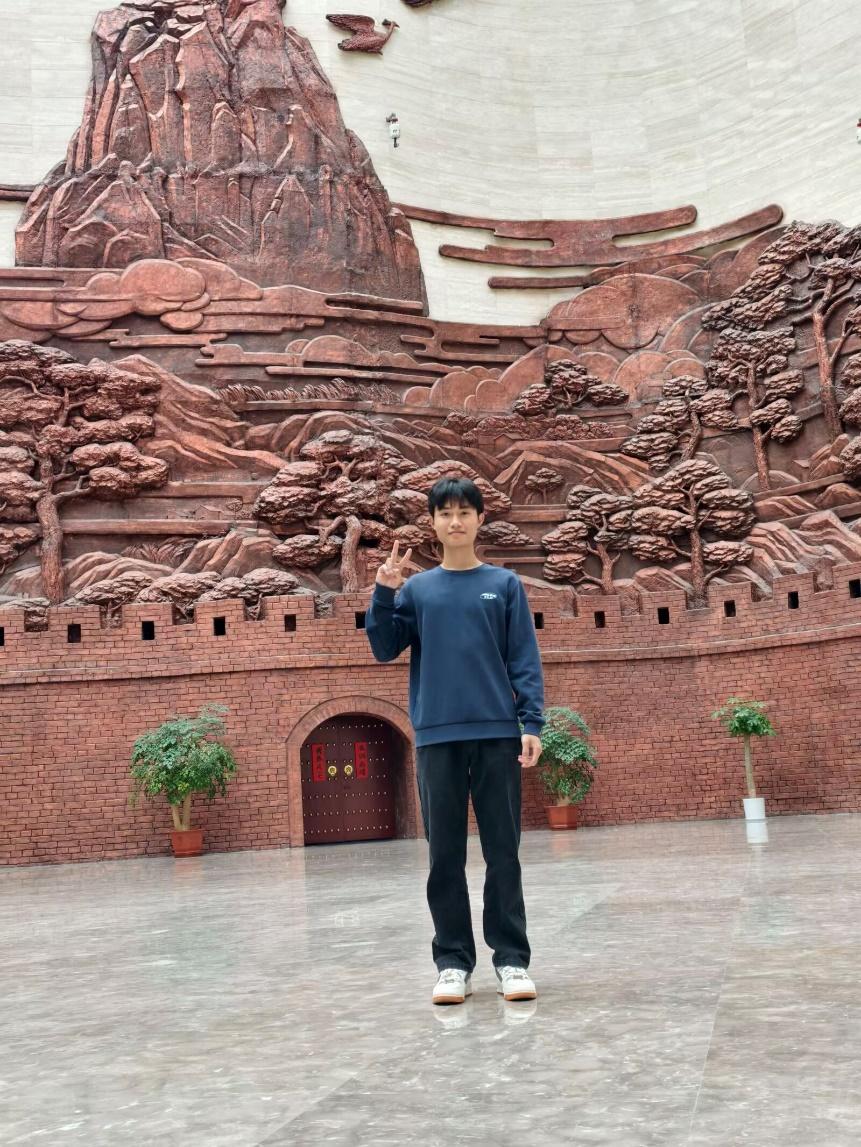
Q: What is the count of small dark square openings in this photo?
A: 12